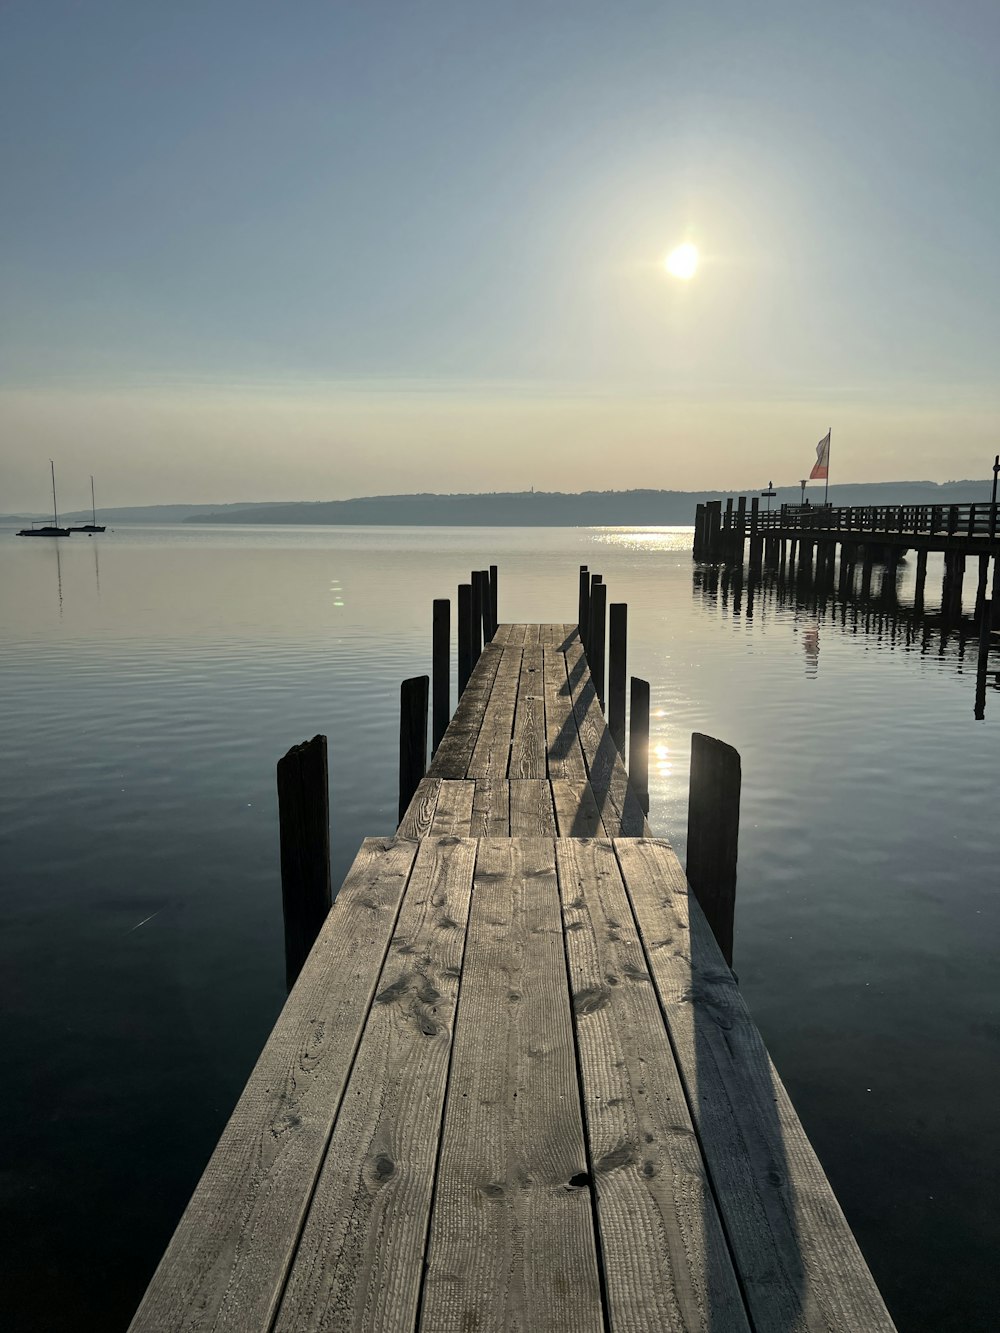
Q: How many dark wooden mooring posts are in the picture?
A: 14